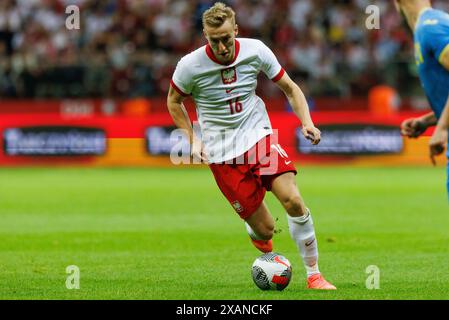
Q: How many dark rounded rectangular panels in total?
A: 3